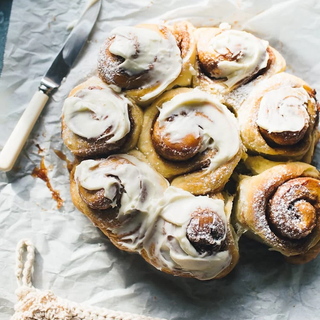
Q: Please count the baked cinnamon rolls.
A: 8